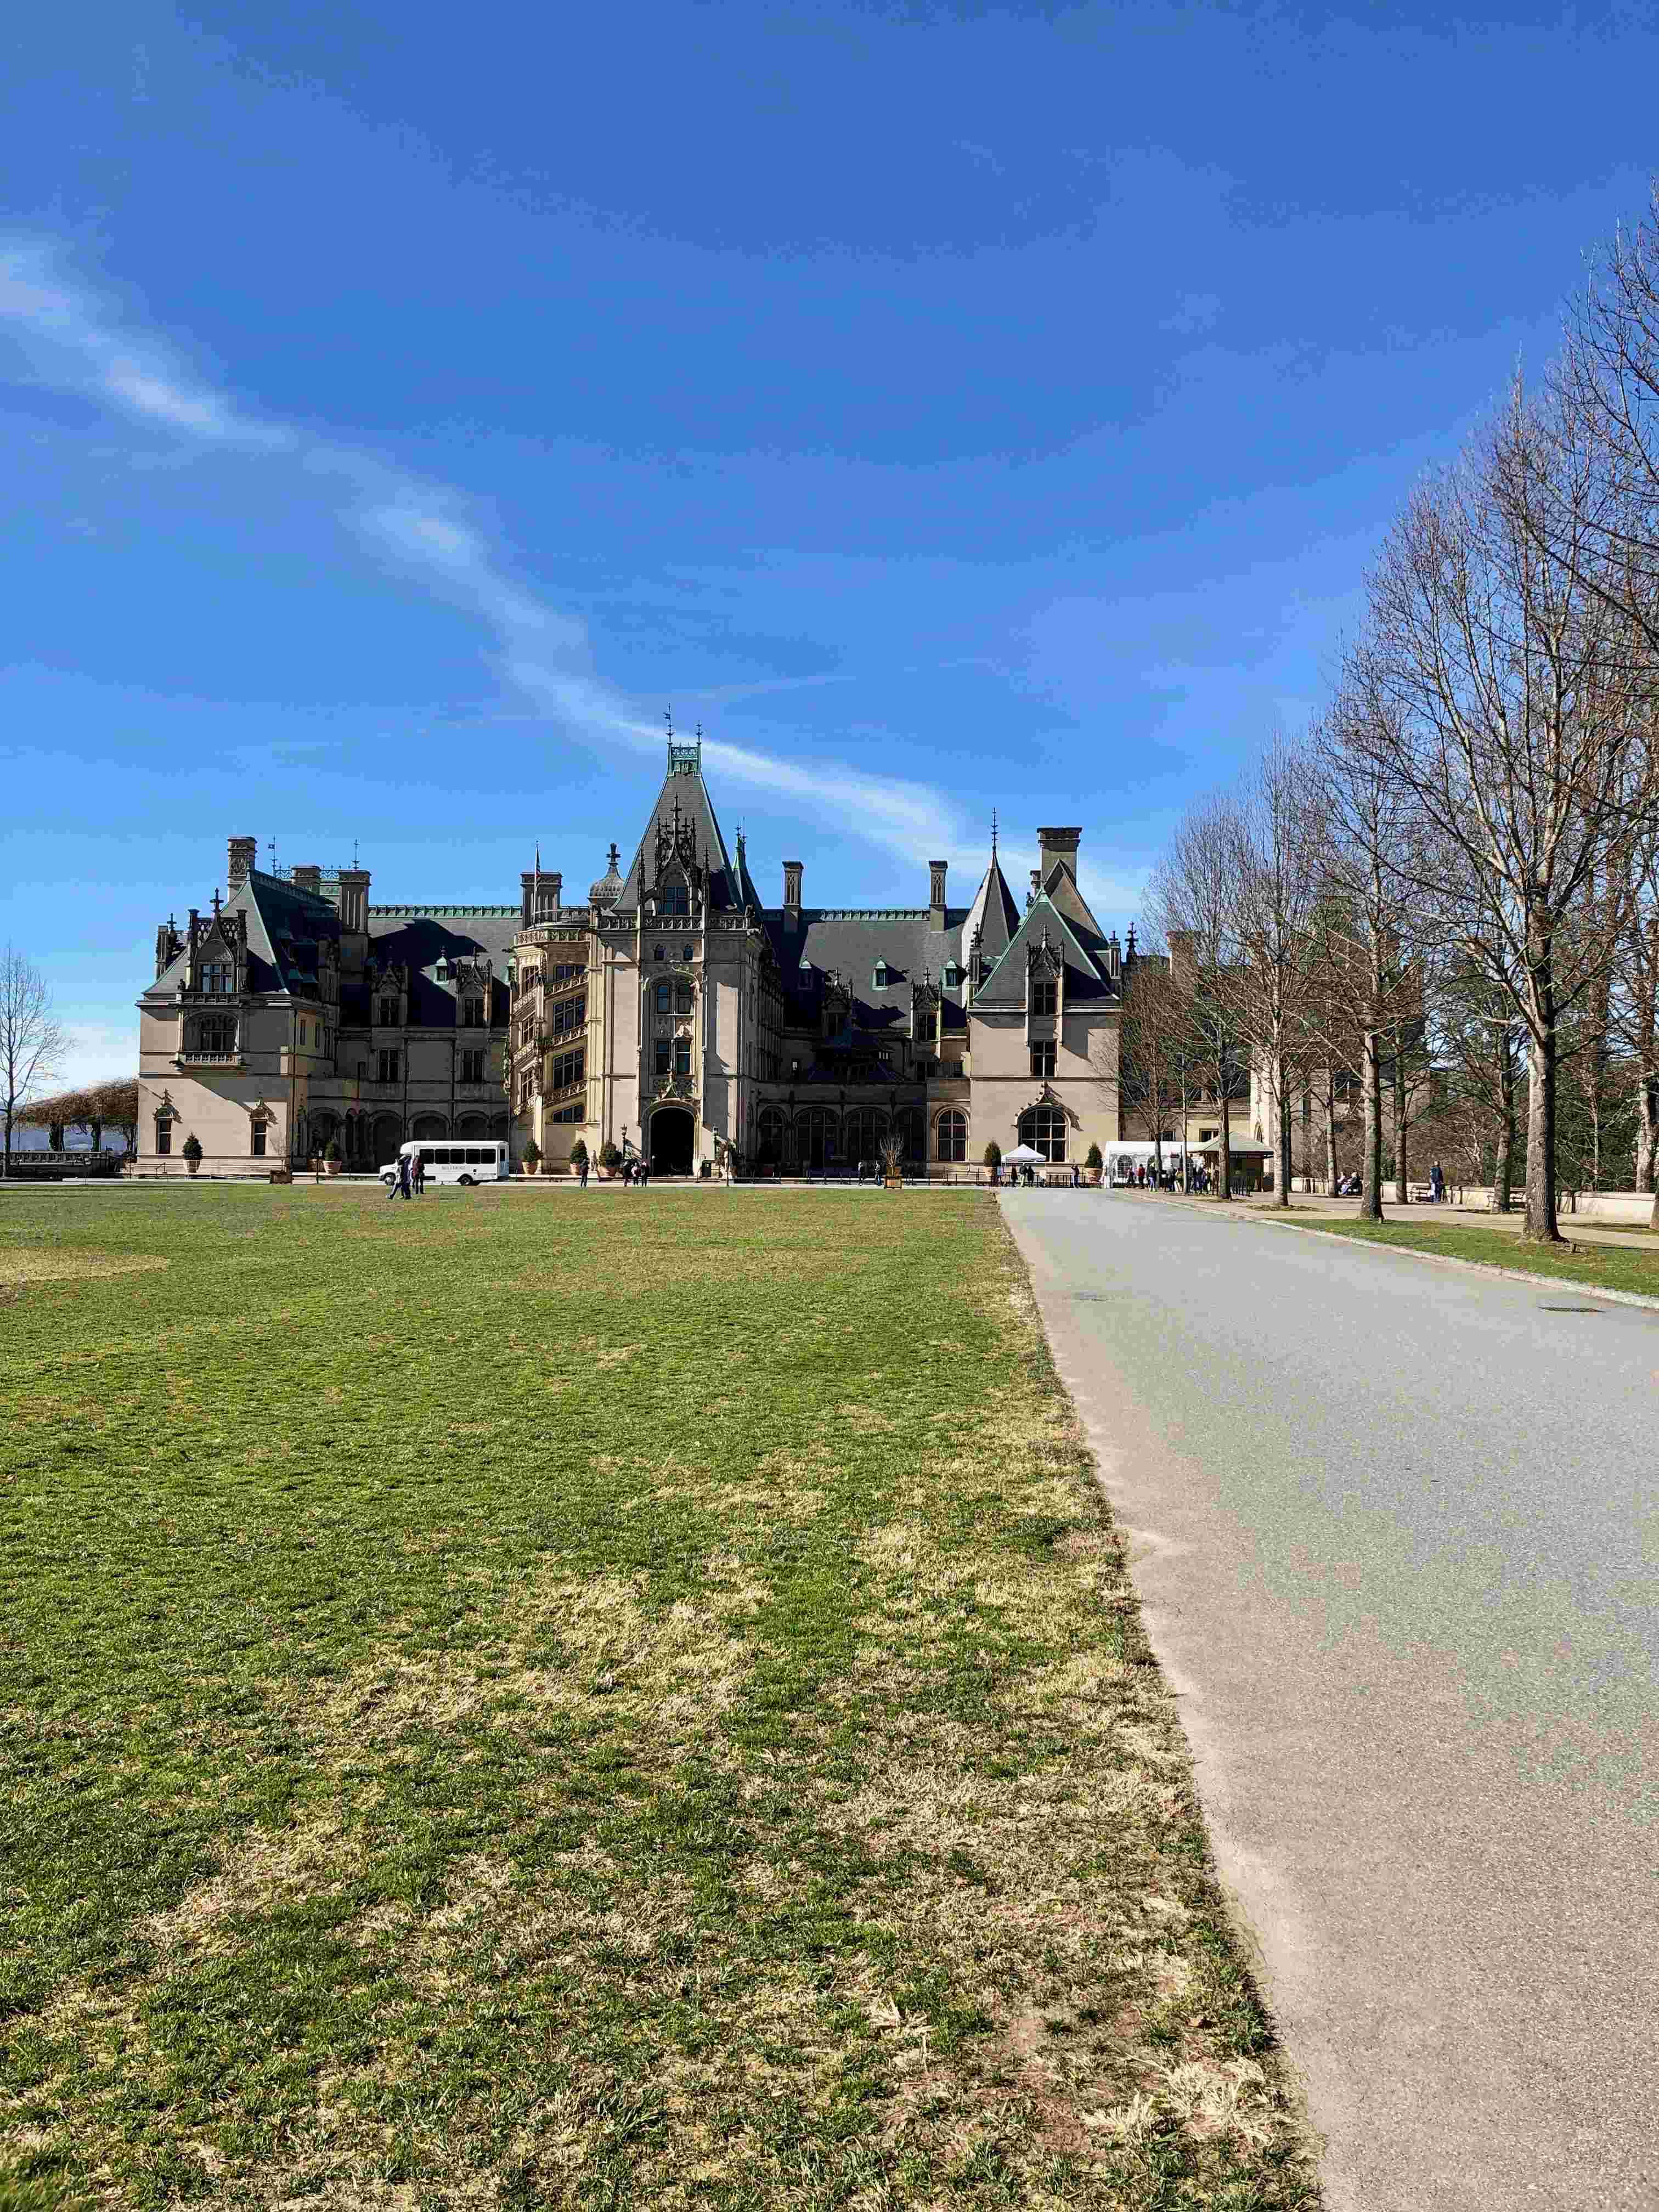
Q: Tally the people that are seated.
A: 2